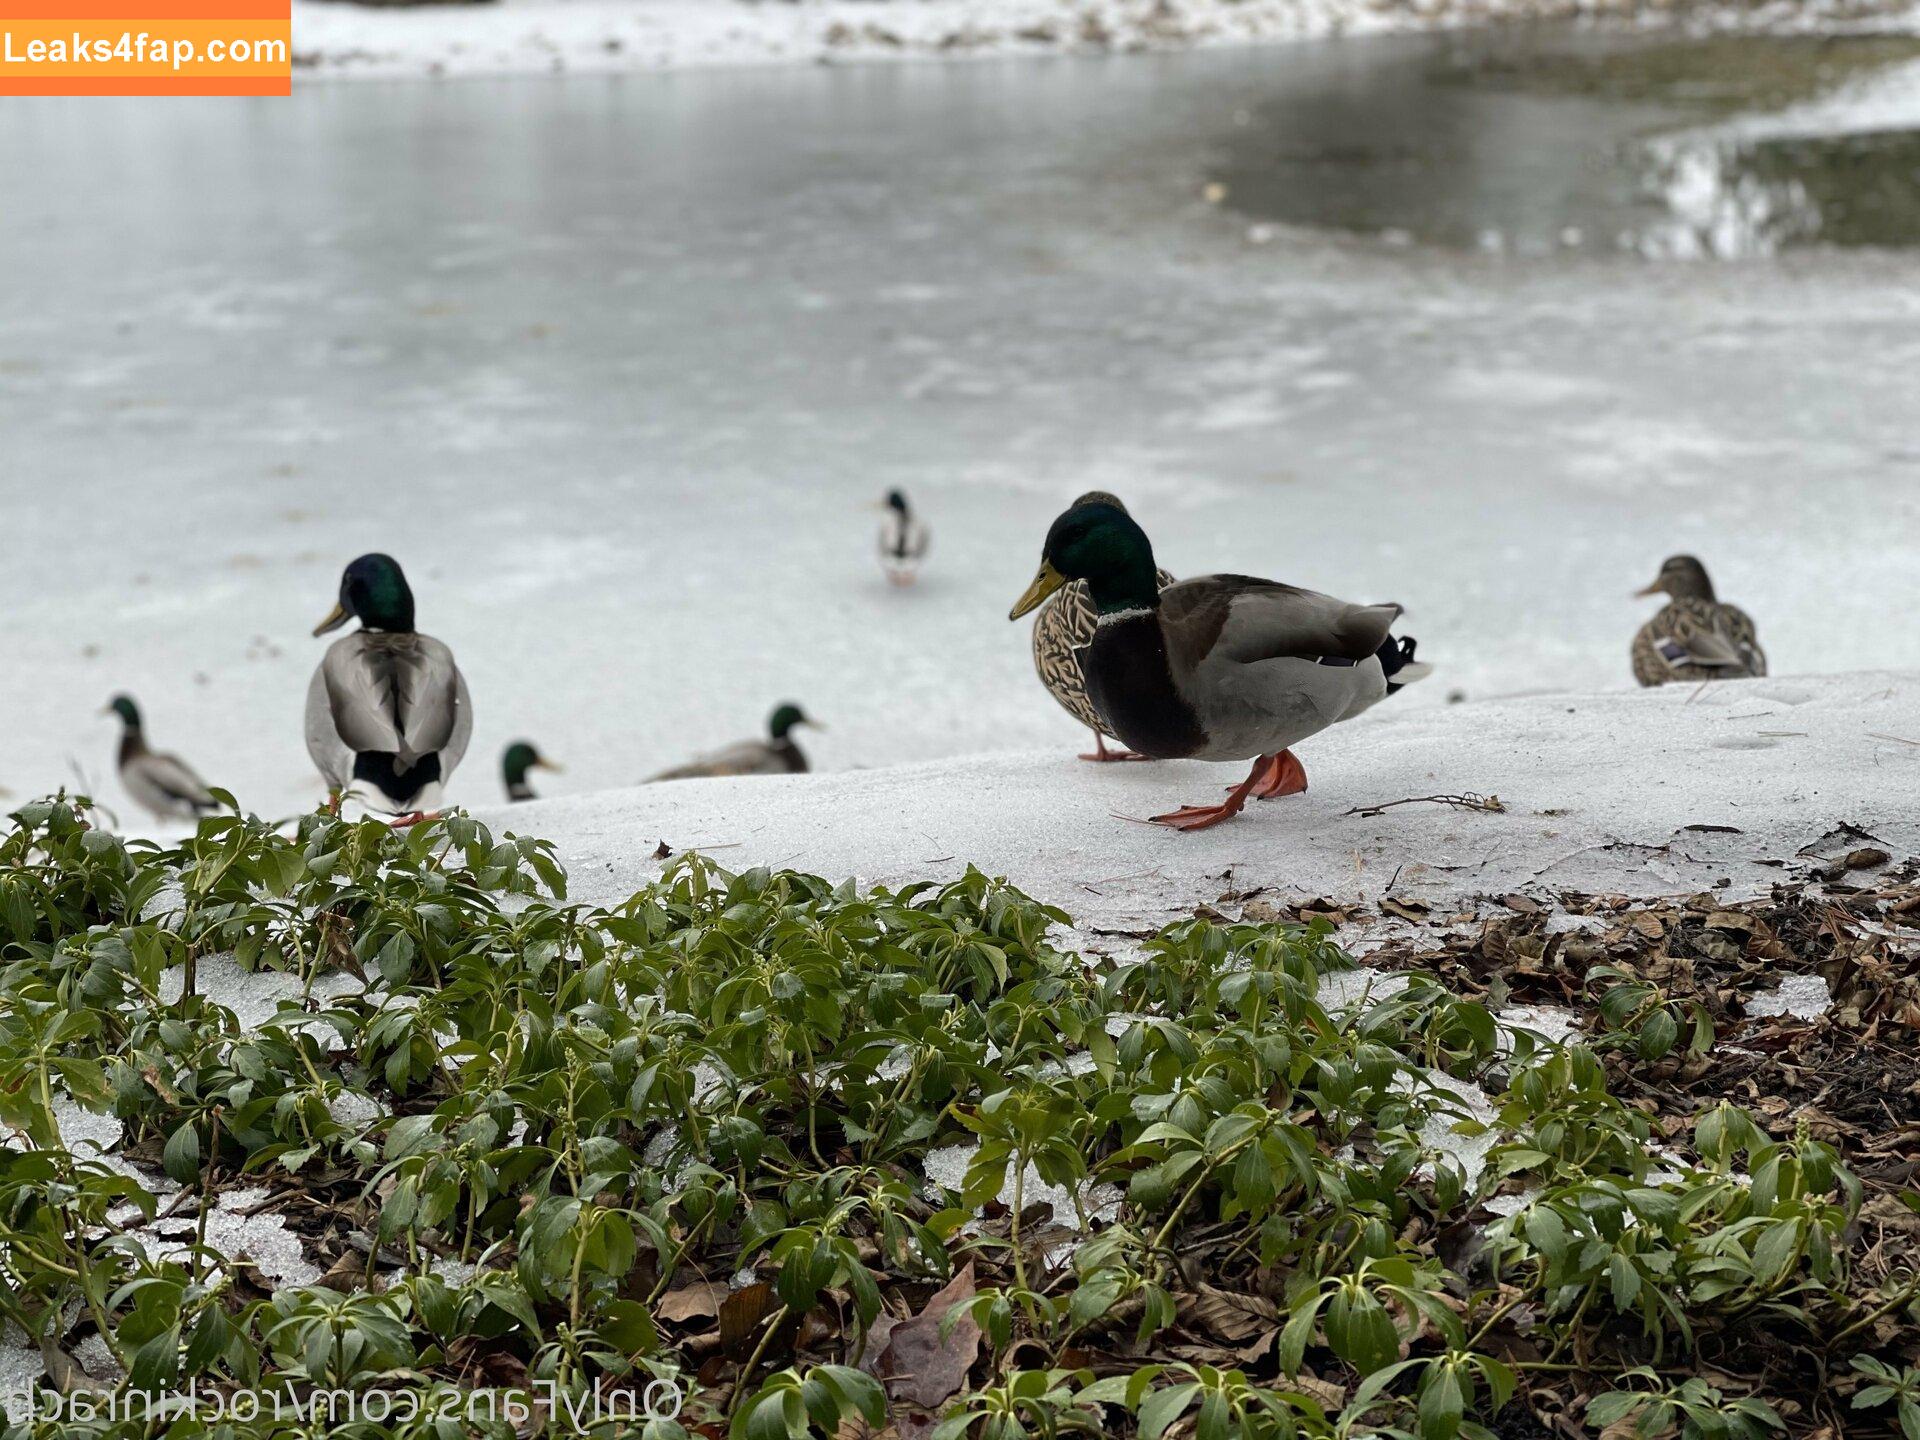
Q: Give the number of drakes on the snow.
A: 6